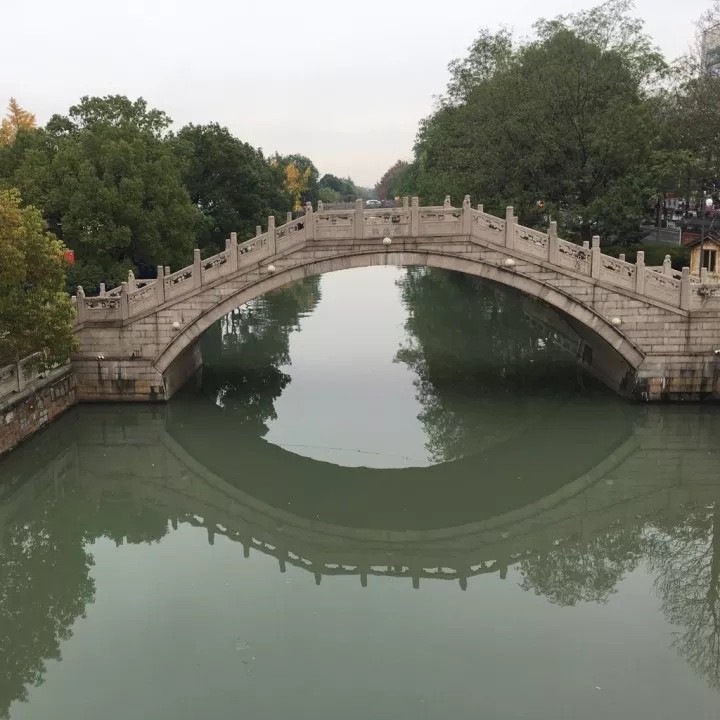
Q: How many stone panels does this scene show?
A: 15